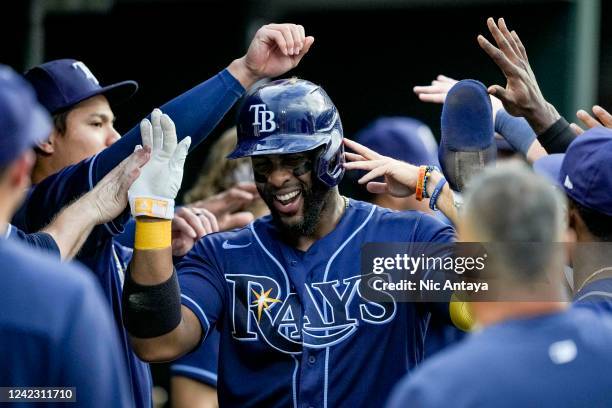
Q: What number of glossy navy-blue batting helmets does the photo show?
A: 1